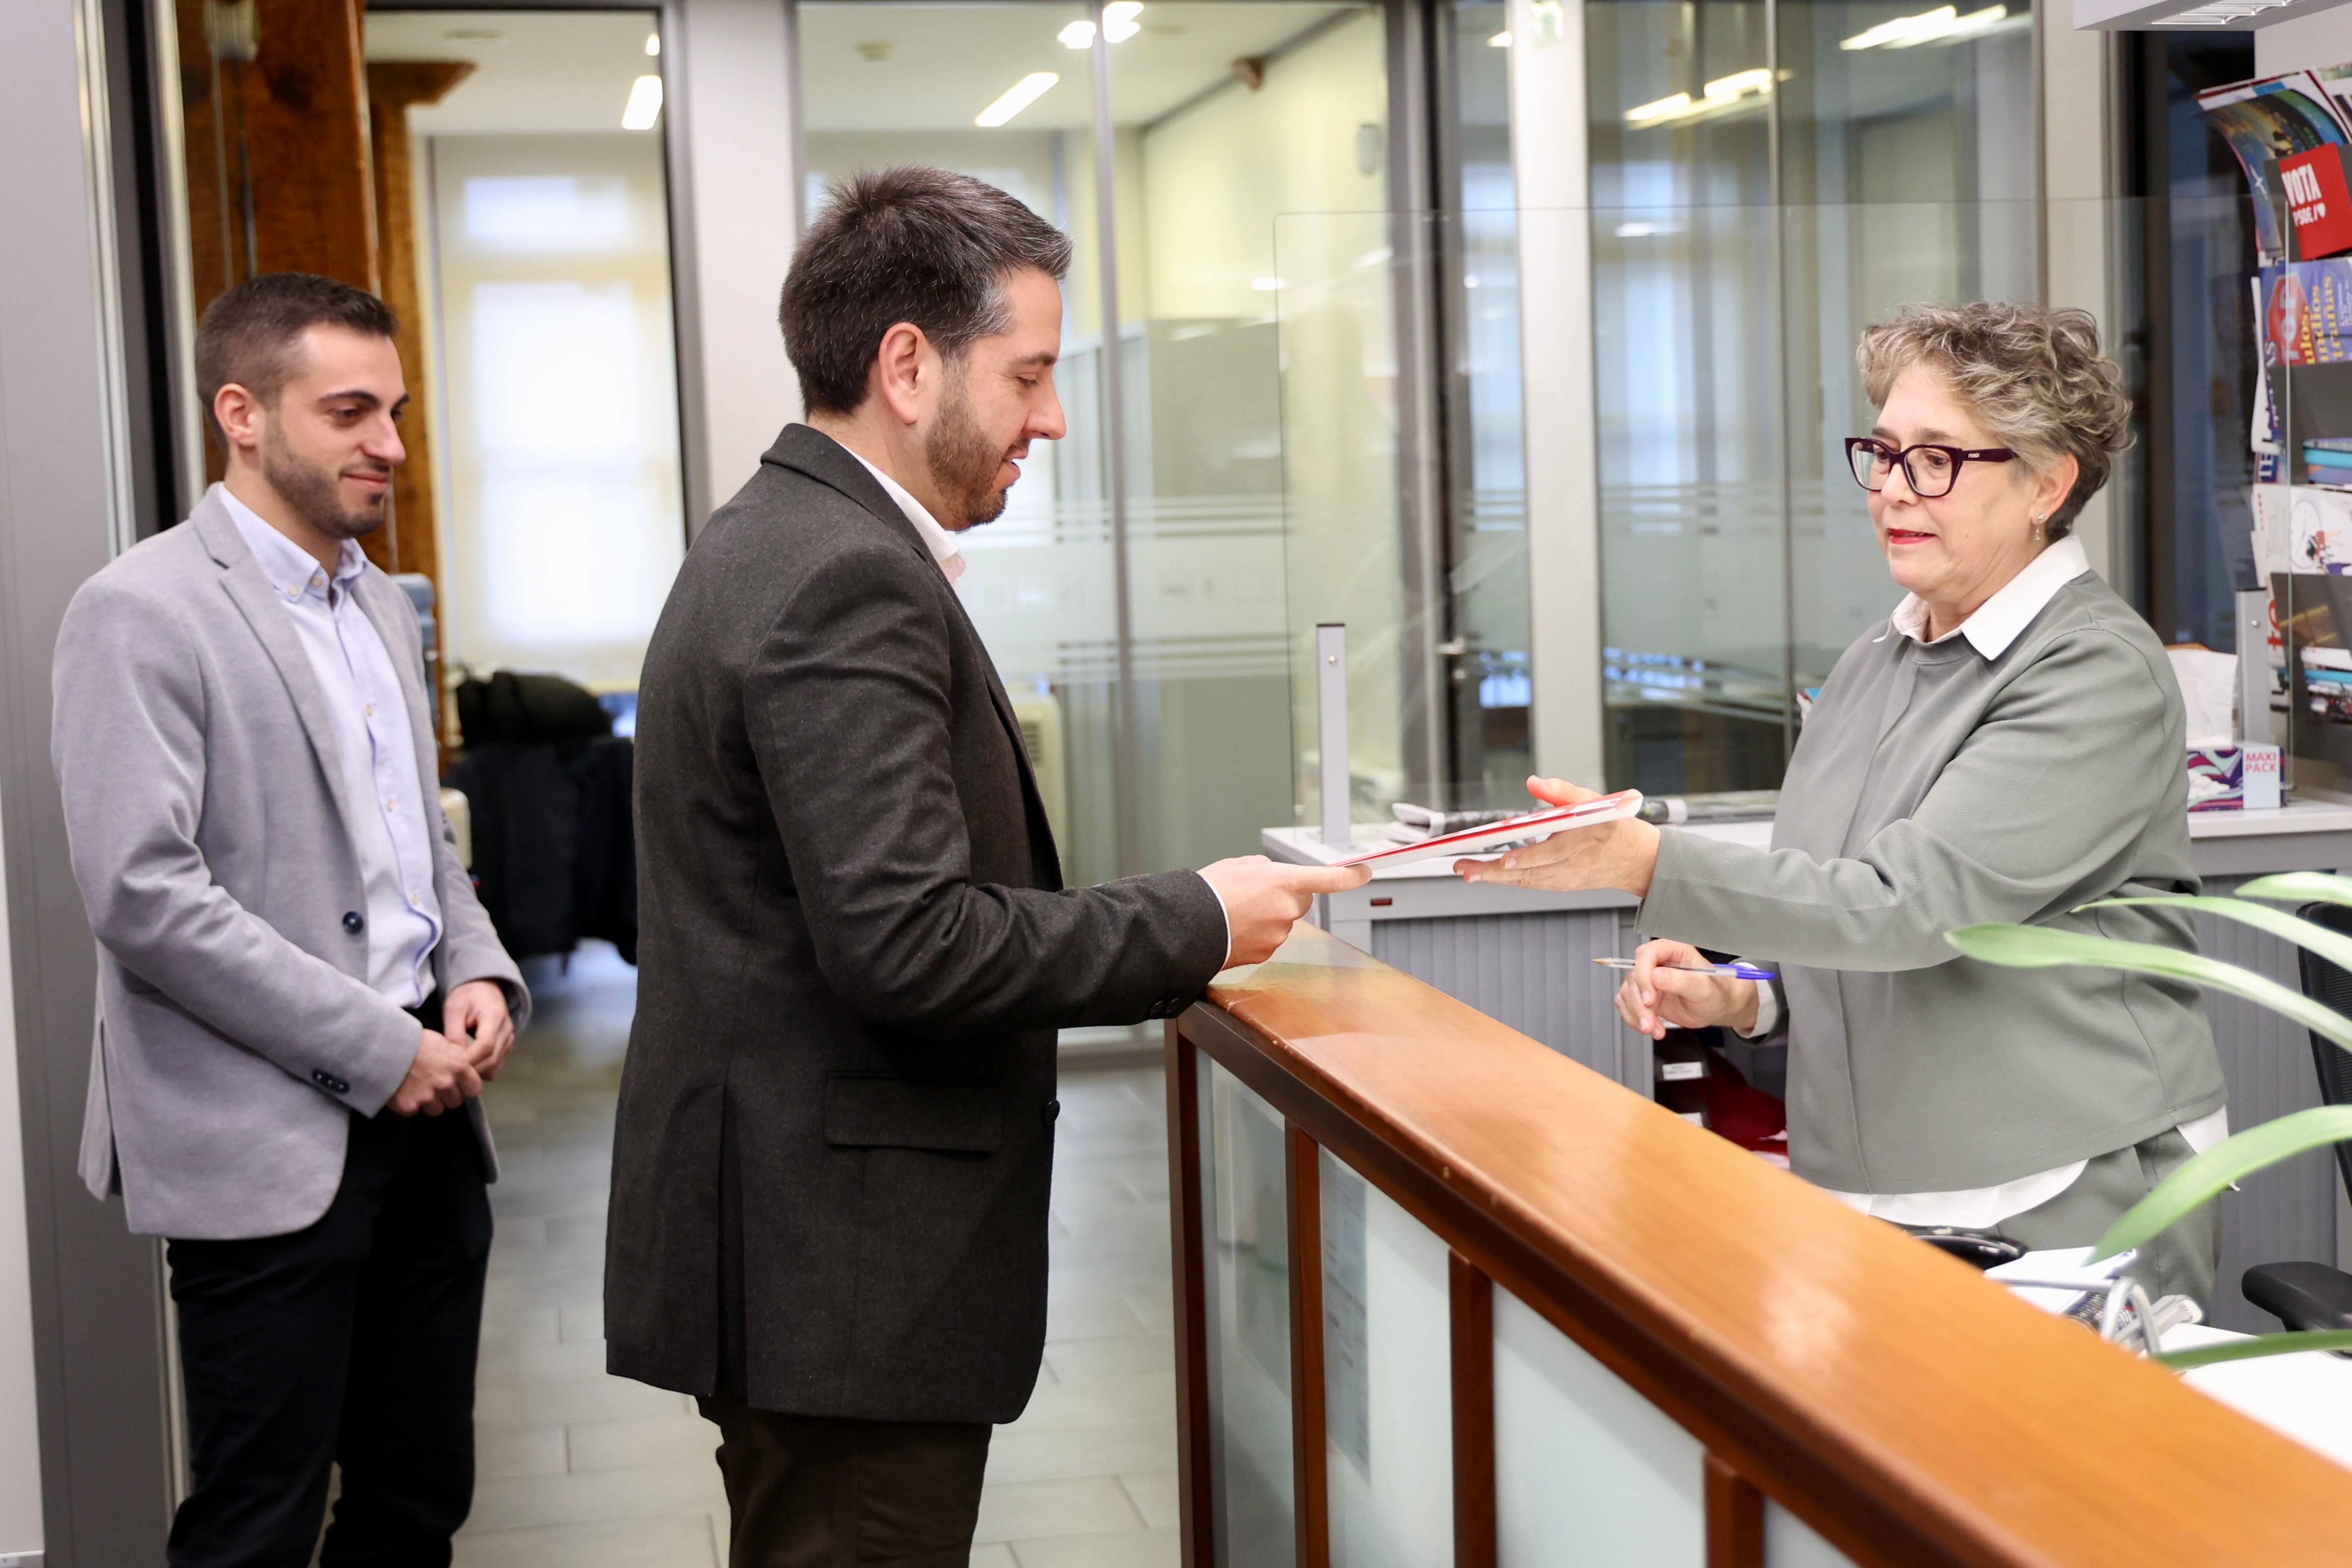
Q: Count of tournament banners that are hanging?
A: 0